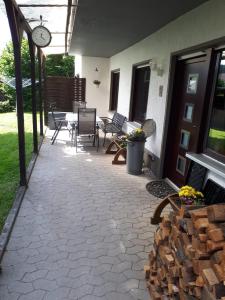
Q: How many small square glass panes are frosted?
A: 4